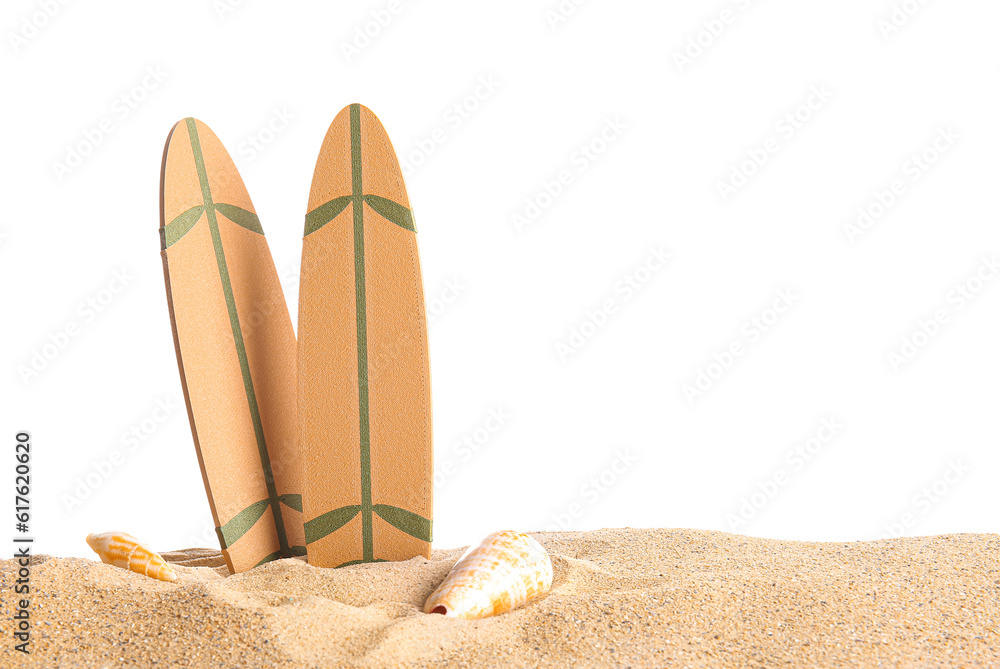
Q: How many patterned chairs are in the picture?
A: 0